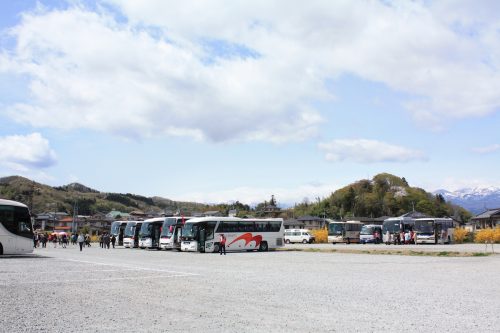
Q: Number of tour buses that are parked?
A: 10